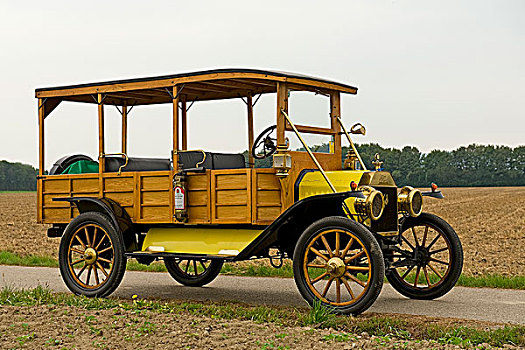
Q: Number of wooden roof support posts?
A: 8